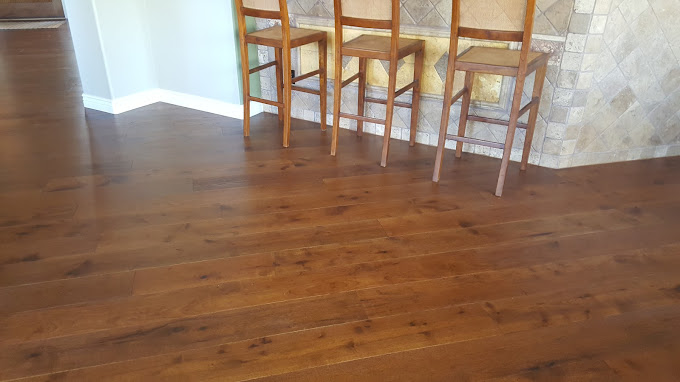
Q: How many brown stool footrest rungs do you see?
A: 12